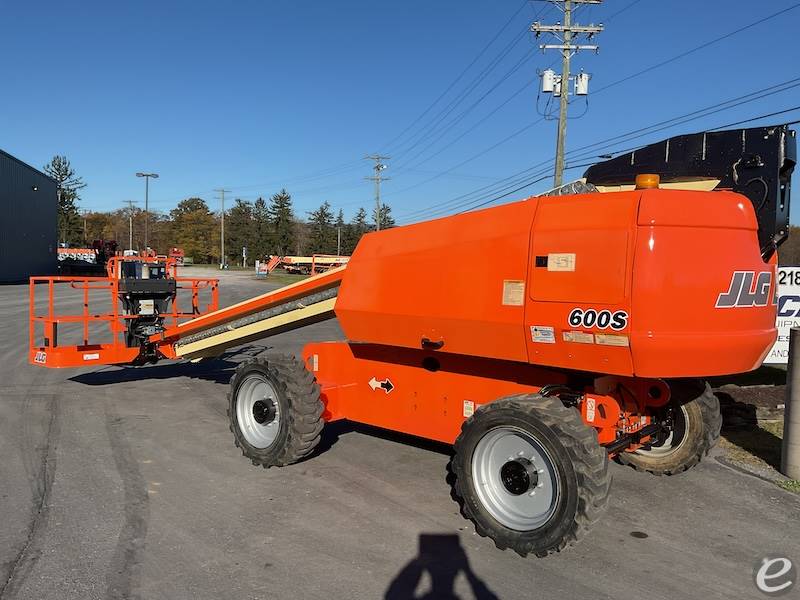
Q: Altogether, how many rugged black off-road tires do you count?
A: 3